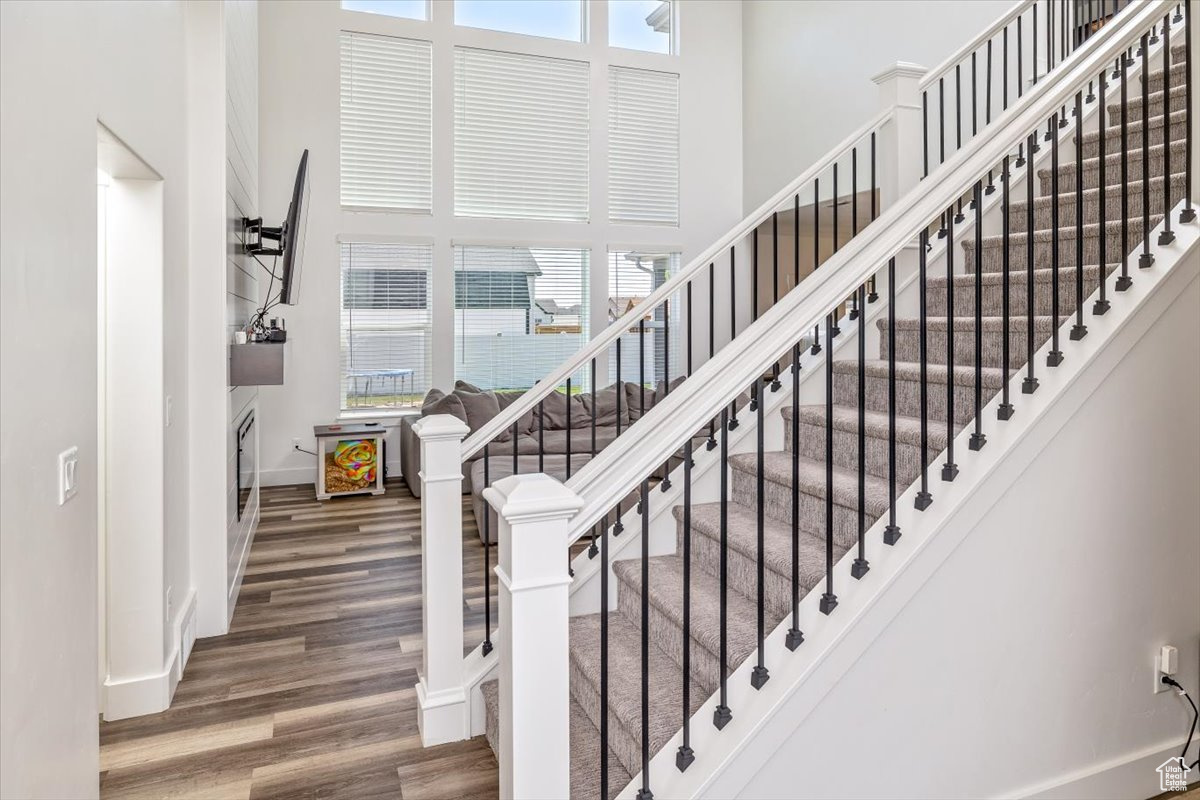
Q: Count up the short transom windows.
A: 3